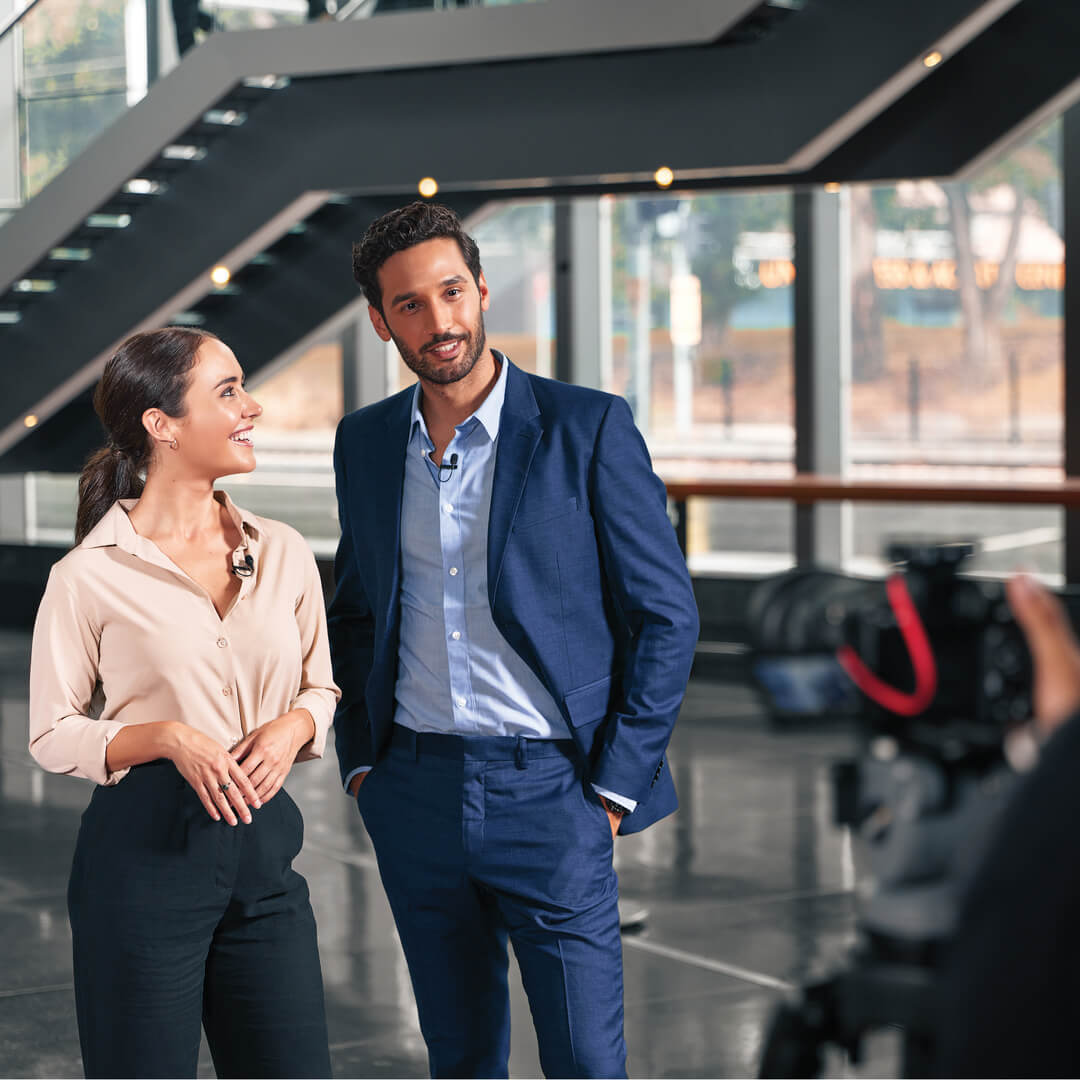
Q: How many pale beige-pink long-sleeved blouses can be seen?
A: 1